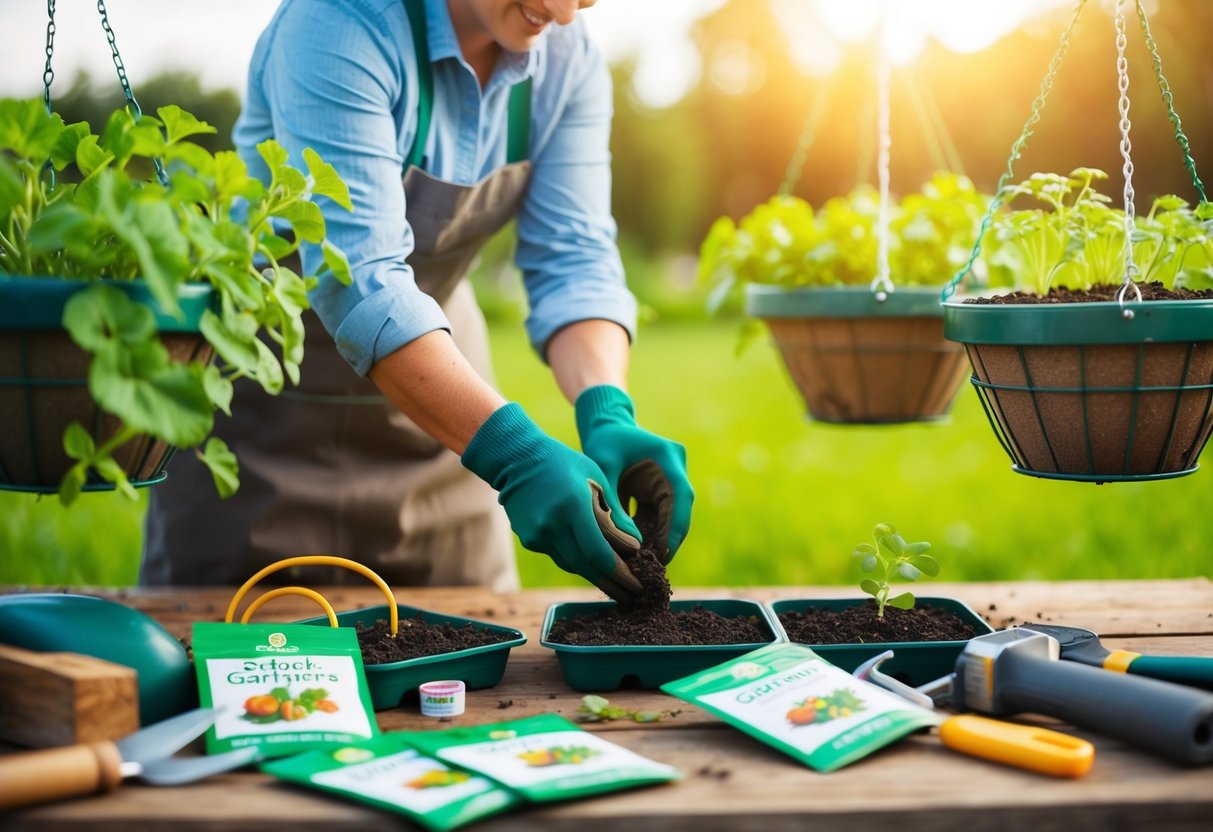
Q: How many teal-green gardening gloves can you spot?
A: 2